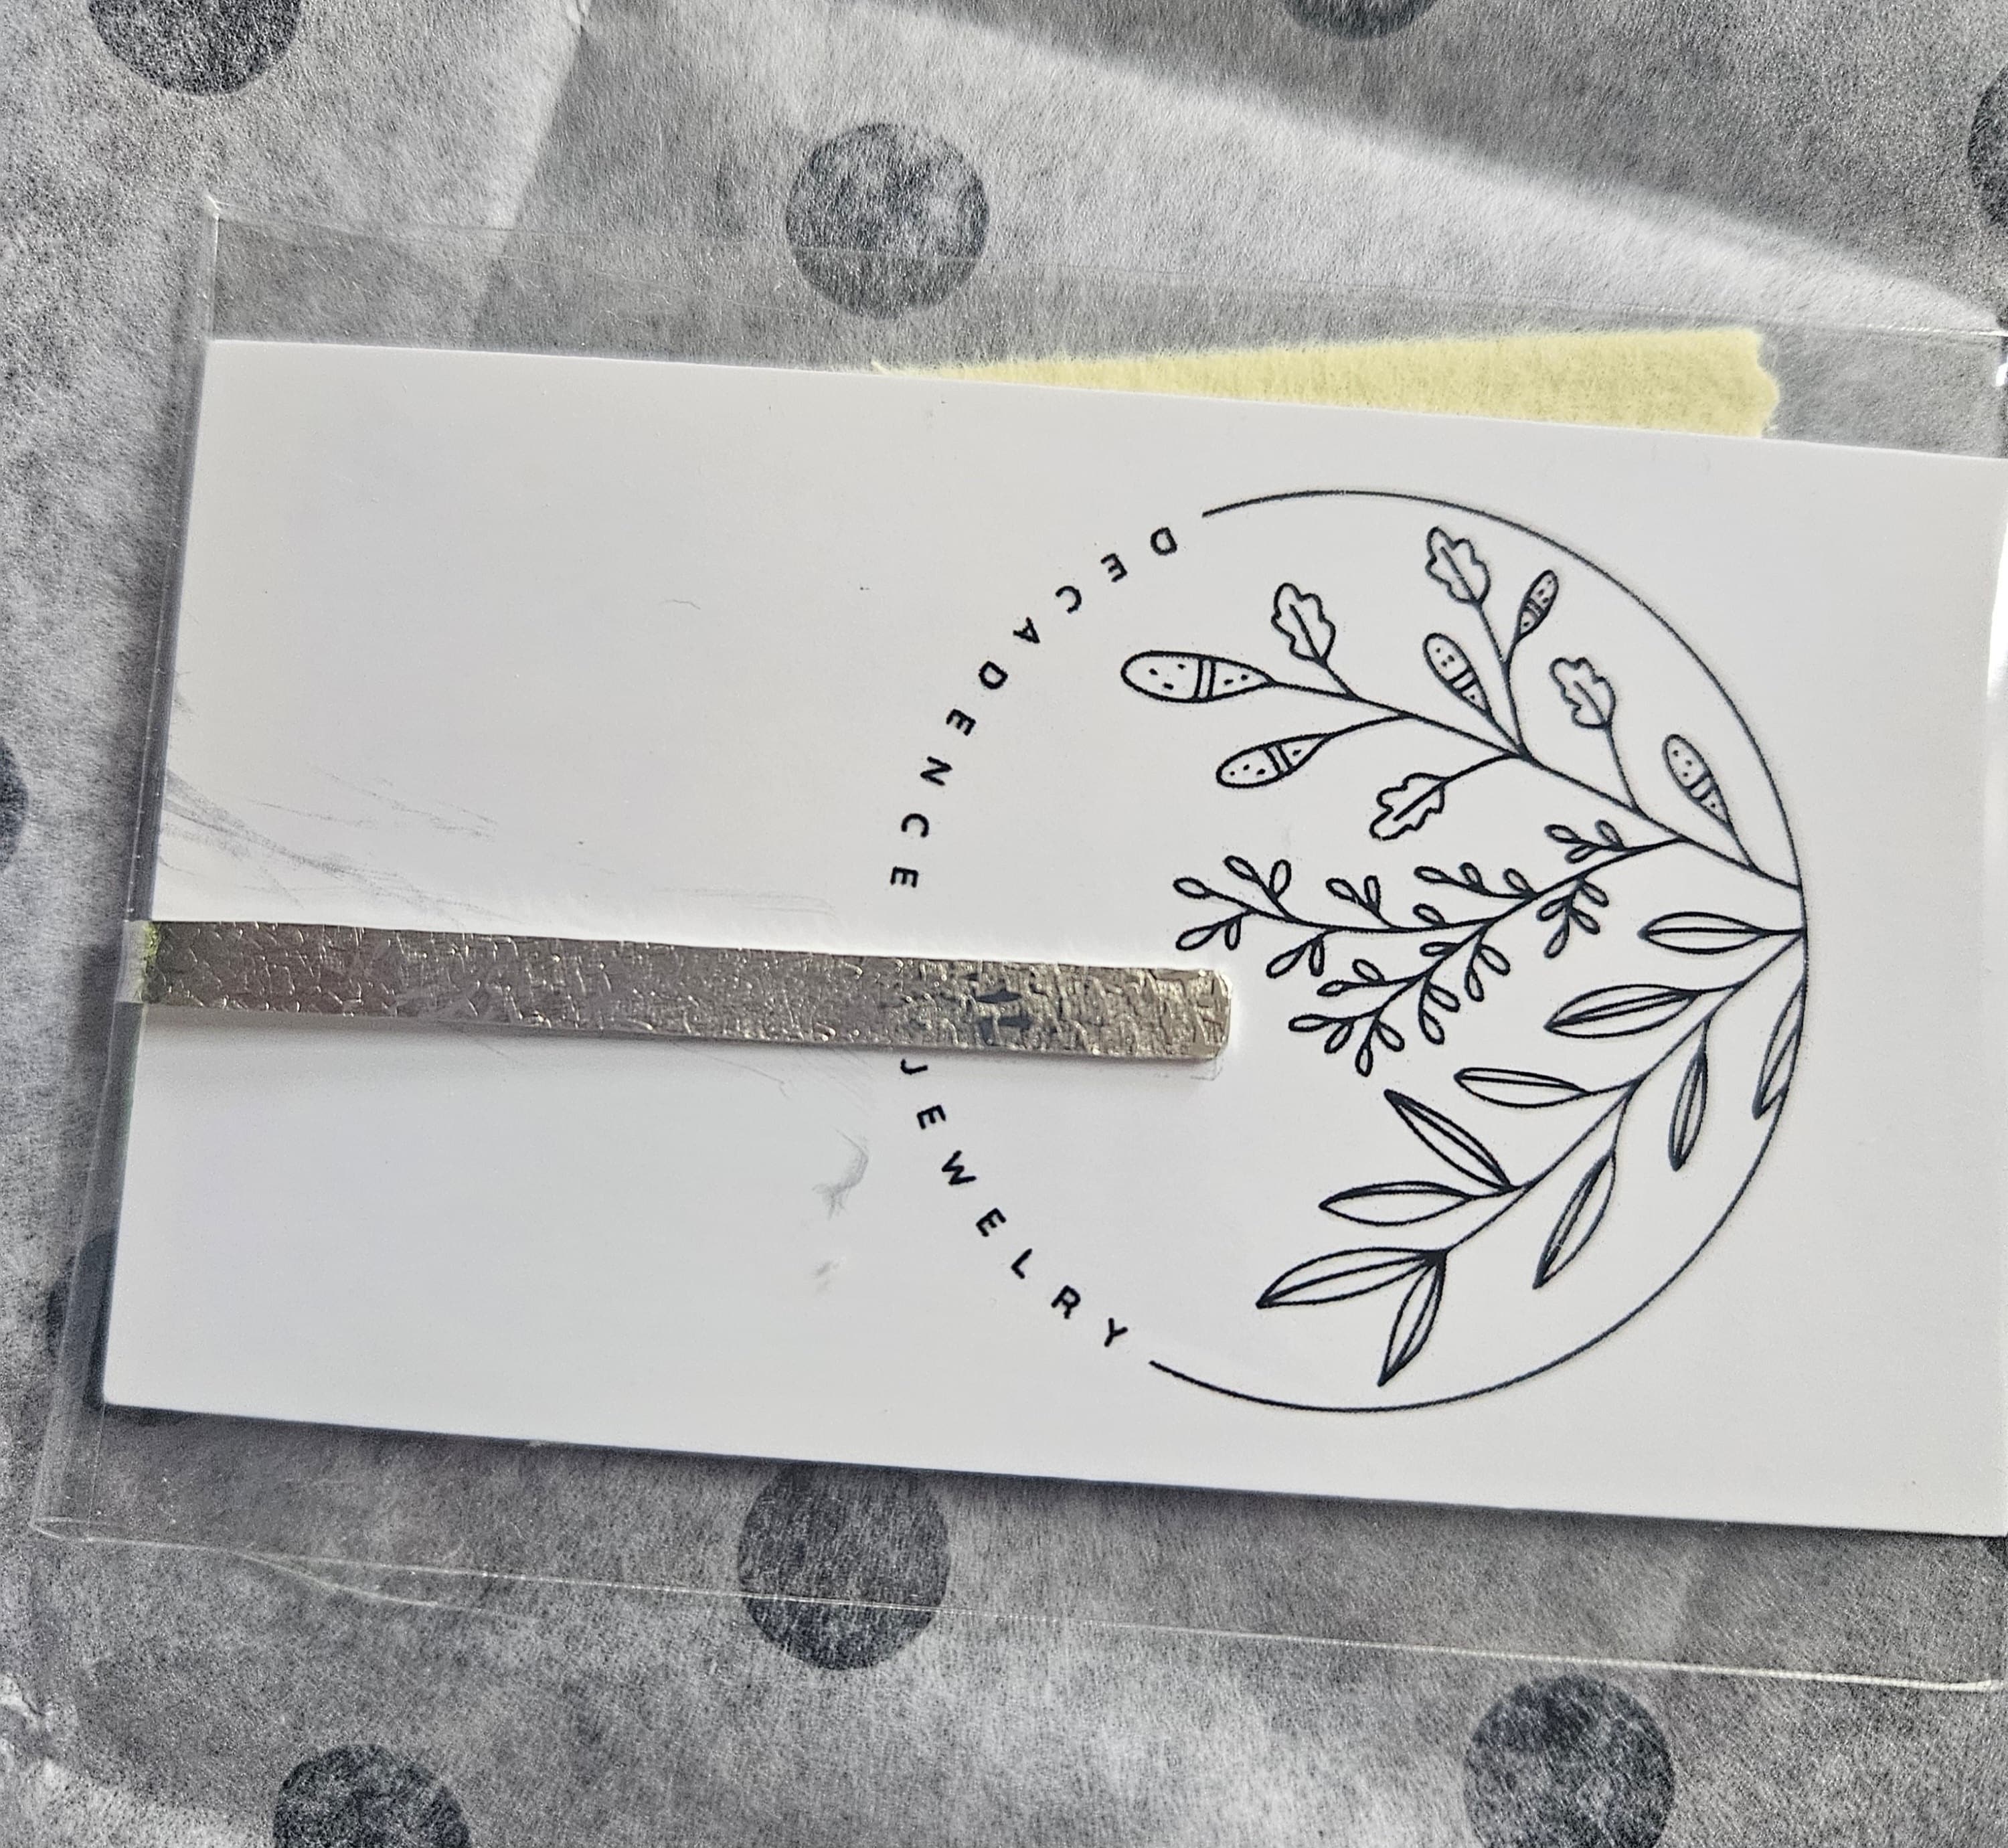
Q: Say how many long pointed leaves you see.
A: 10